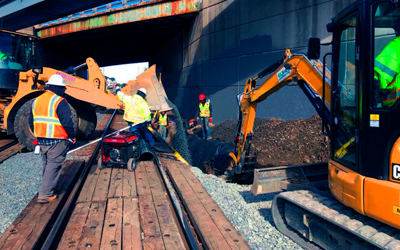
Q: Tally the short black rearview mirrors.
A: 1